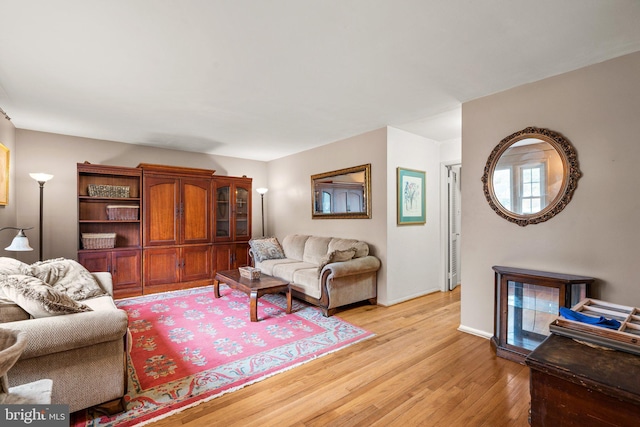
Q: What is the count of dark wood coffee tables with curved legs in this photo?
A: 1